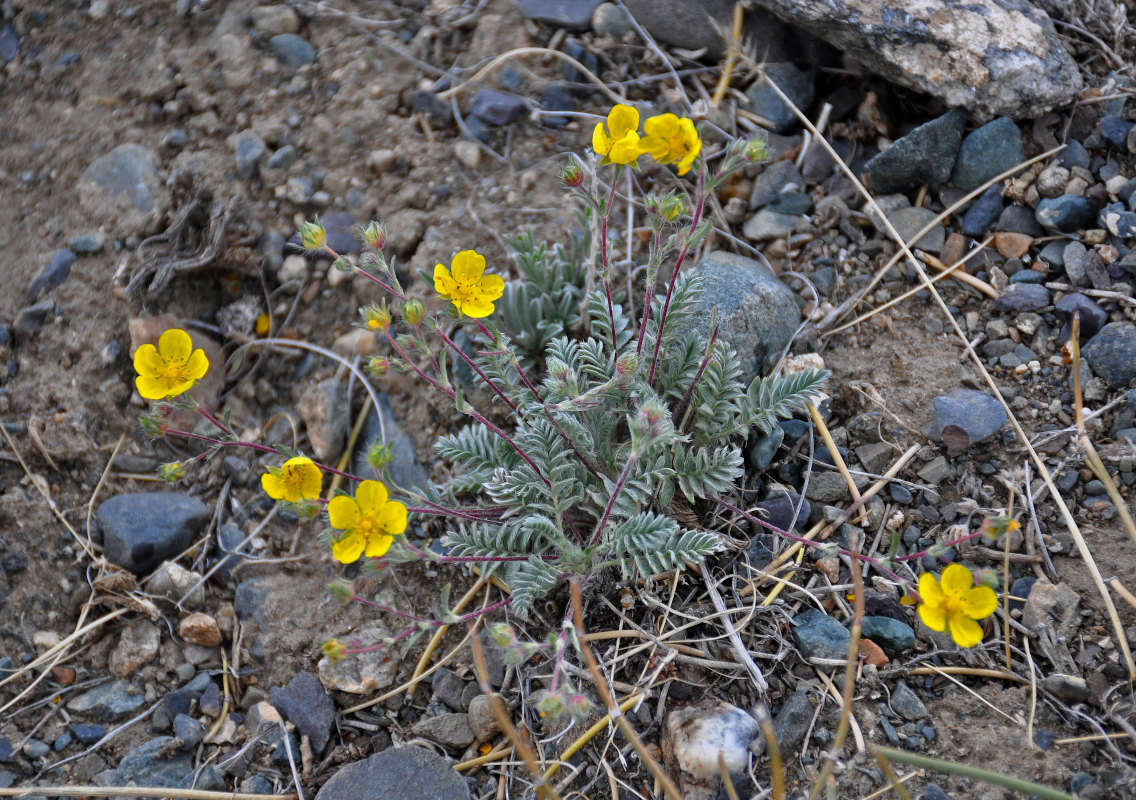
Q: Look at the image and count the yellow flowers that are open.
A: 7